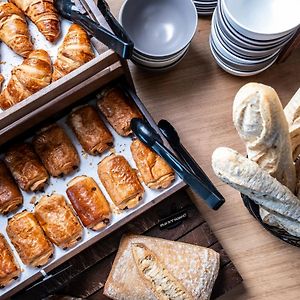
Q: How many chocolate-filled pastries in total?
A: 11